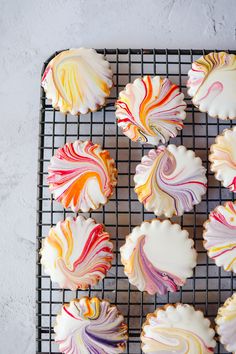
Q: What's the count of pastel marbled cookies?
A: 12